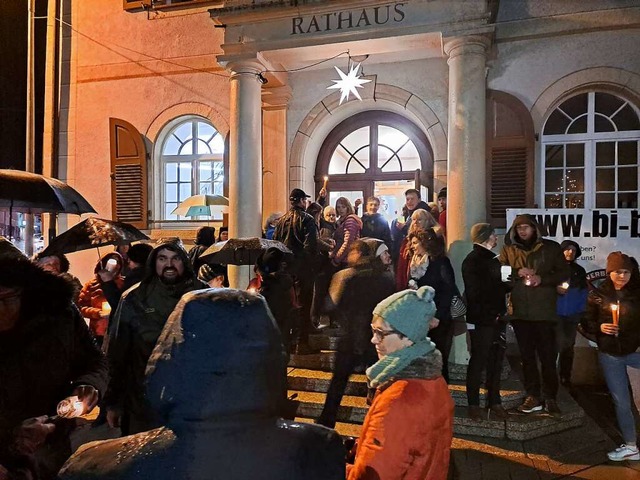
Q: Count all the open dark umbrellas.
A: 3